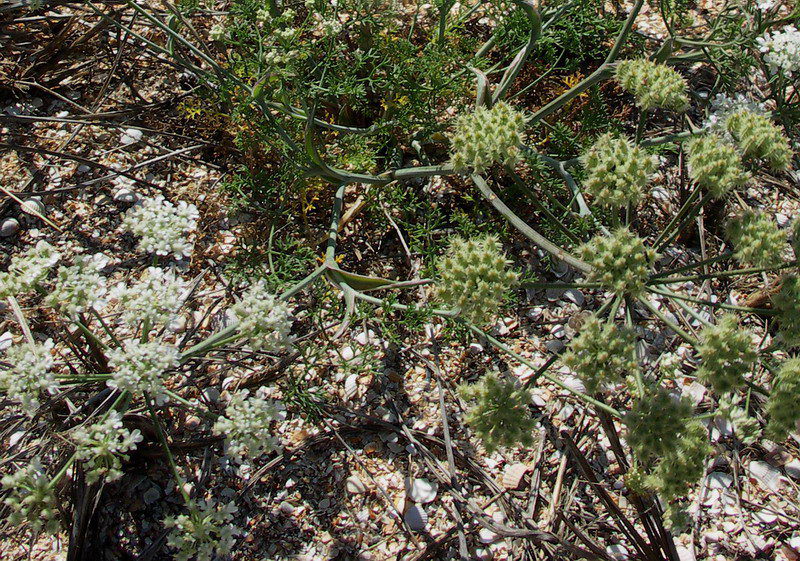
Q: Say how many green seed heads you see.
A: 15